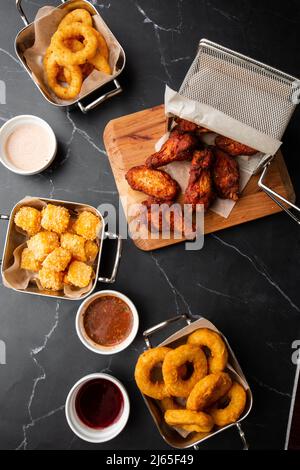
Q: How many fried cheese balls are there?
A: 10